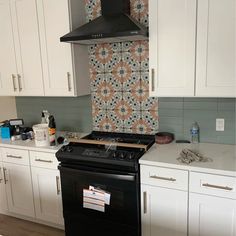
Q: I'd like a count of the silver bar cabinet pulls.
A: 12